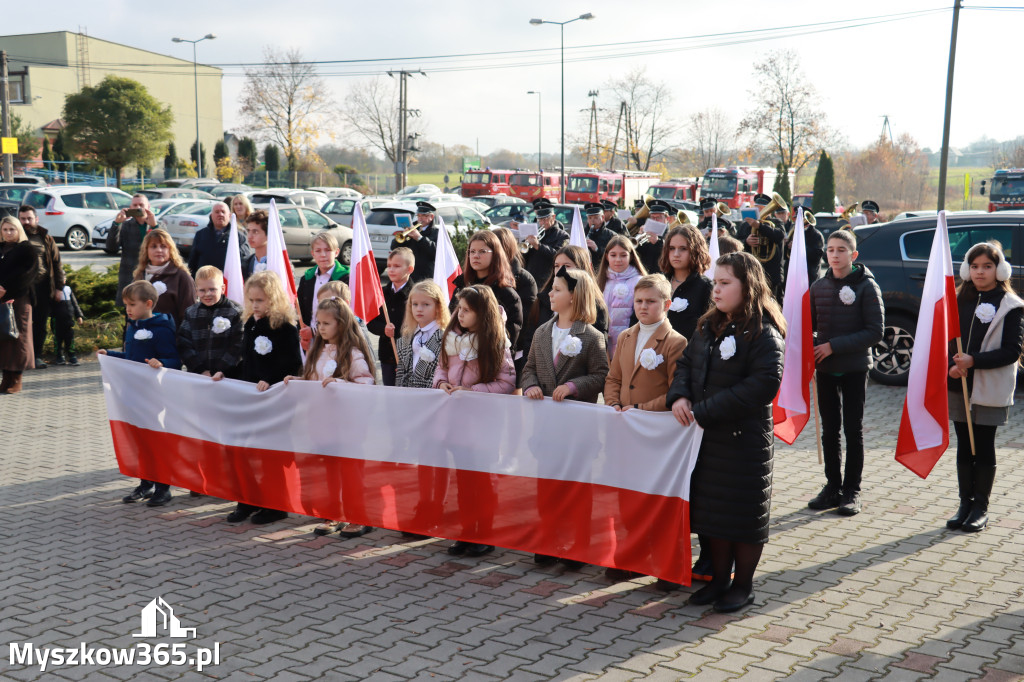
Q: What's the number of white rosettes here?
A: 15